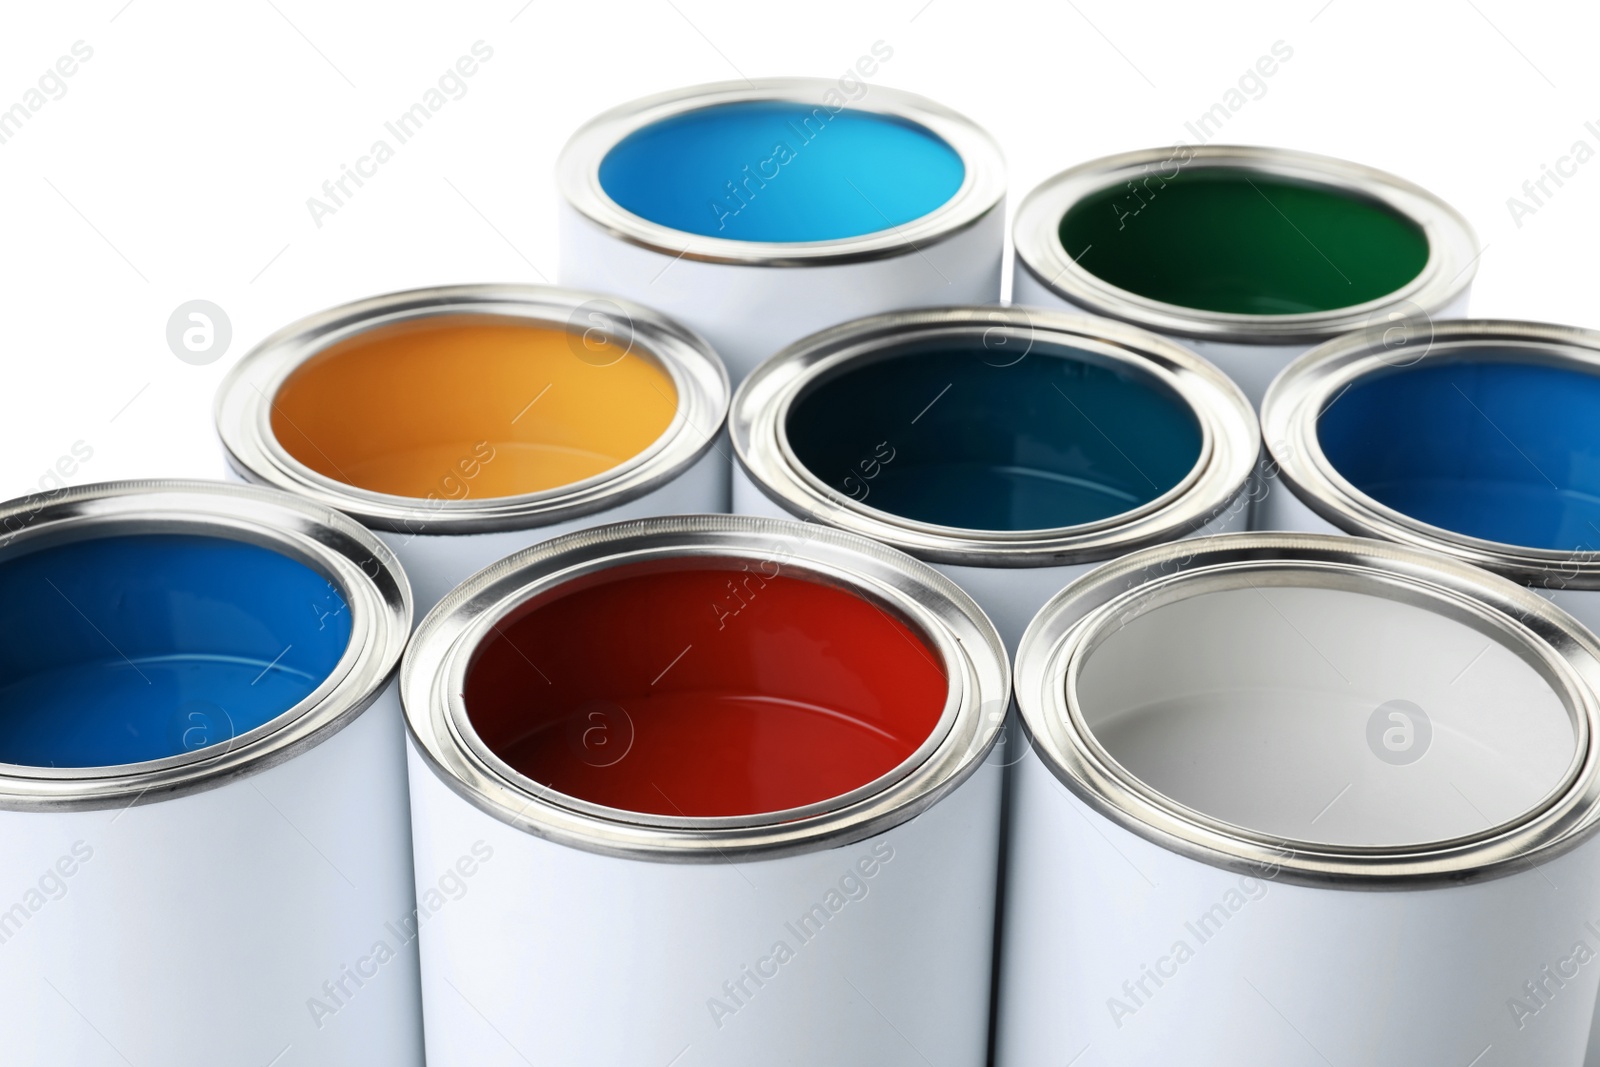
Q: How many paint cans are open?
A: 8